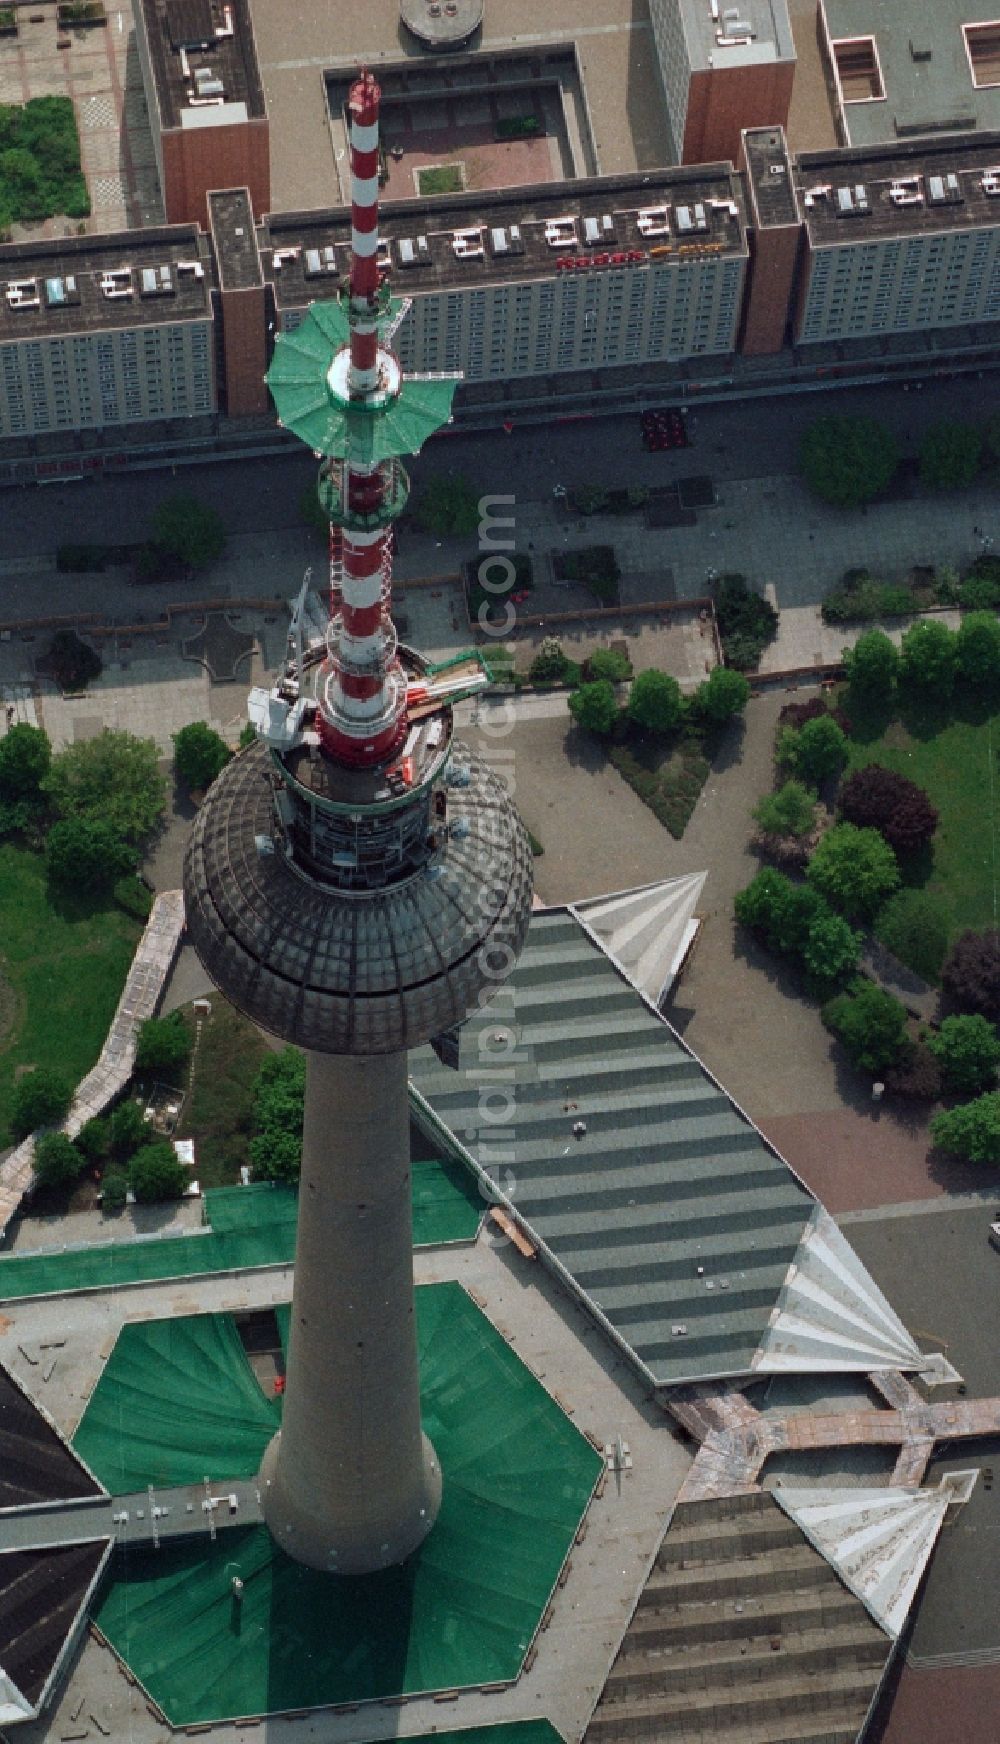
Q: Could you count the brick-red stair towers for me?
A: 2